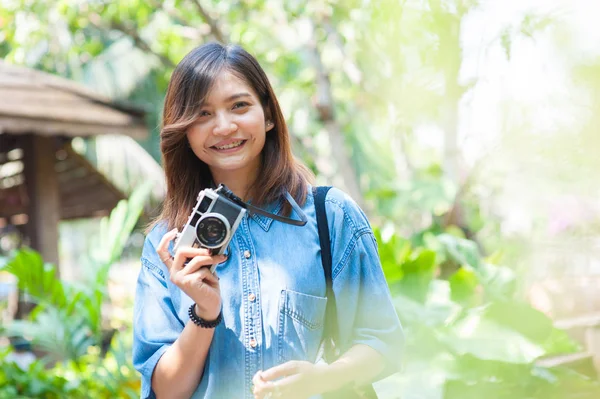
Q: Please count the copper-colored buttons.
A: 3